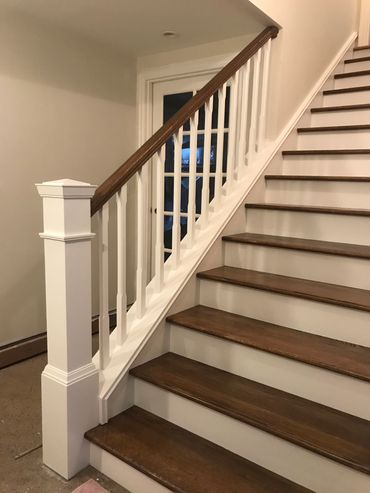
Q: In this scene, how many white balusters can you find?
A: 12